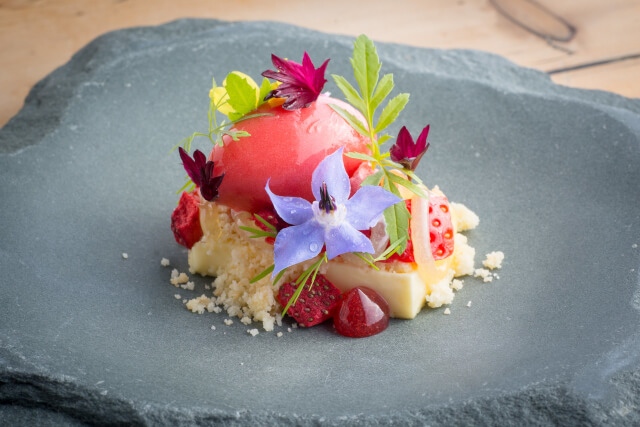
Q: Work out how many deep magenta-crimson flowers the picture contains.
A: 3